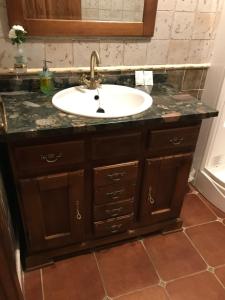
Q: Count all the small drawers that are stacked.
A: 4